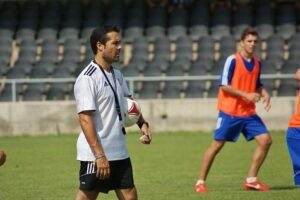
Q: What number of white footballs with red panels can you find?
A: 1